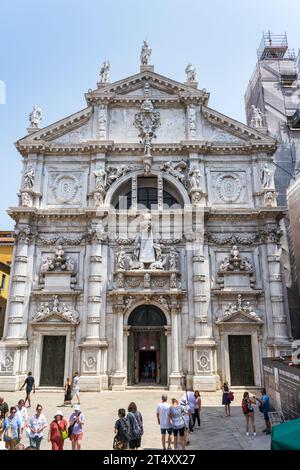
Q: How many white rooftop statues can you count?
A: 5